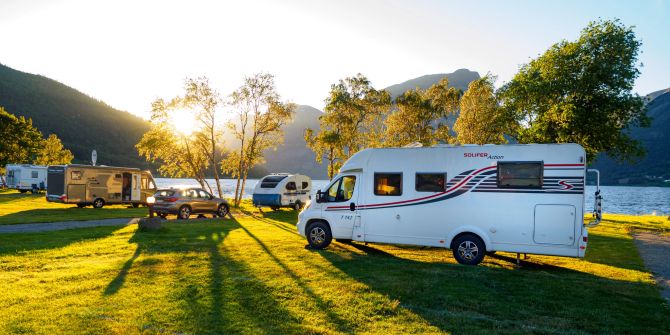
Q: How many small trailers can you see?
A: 1